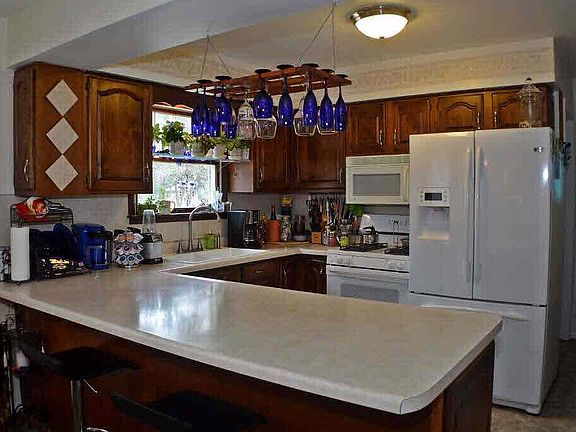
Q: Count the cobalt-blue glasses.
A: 10